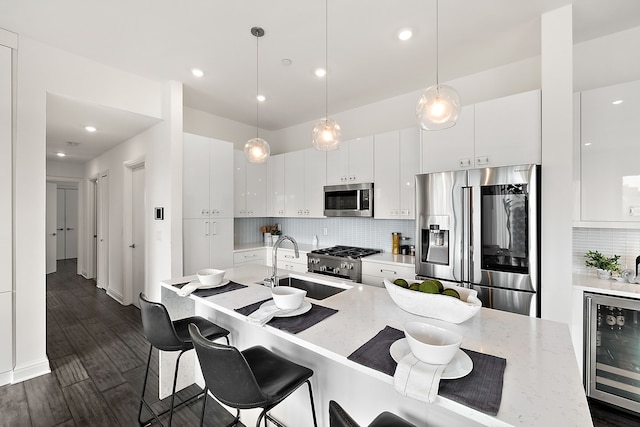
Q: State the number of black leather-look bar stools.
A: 3